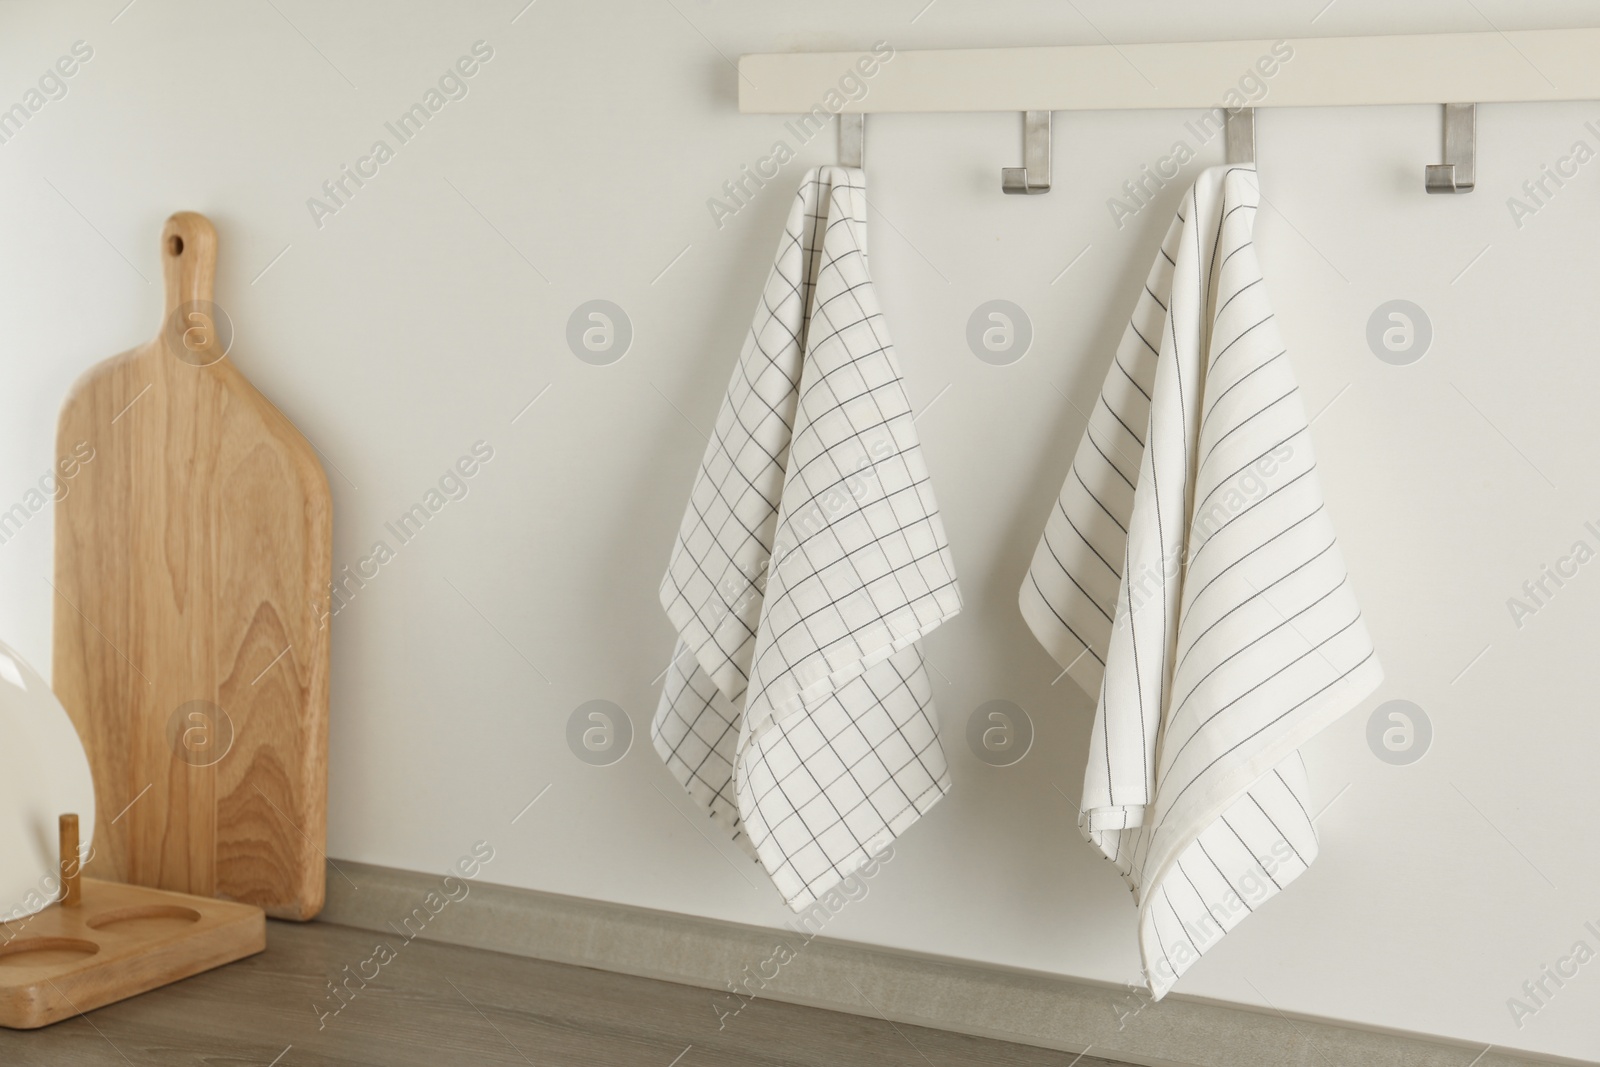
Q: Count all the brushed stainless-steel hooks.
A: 4